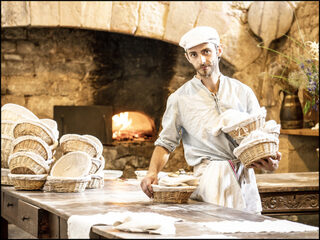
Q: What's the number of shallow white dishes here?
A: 2